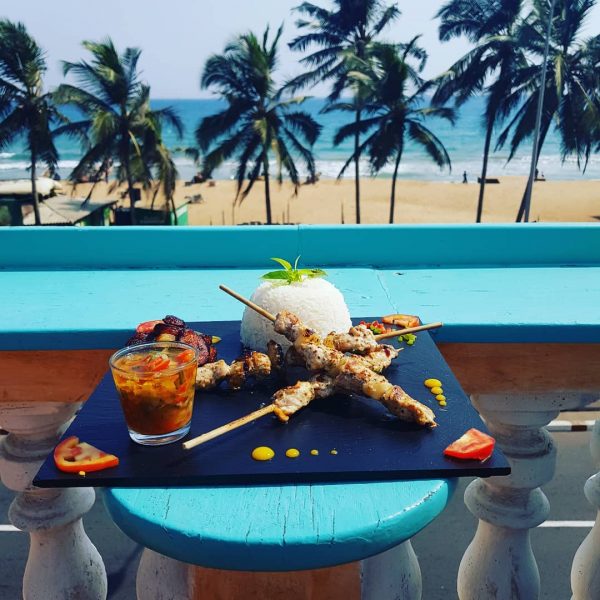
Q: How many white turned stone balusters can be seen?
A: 5